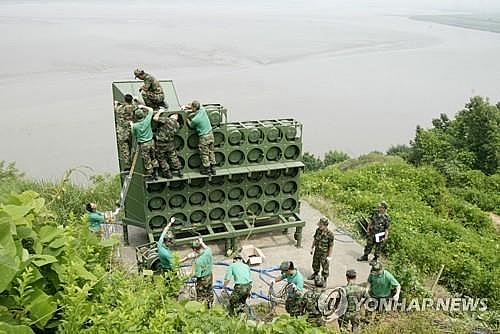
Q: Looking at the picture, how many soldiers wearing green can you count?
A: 8